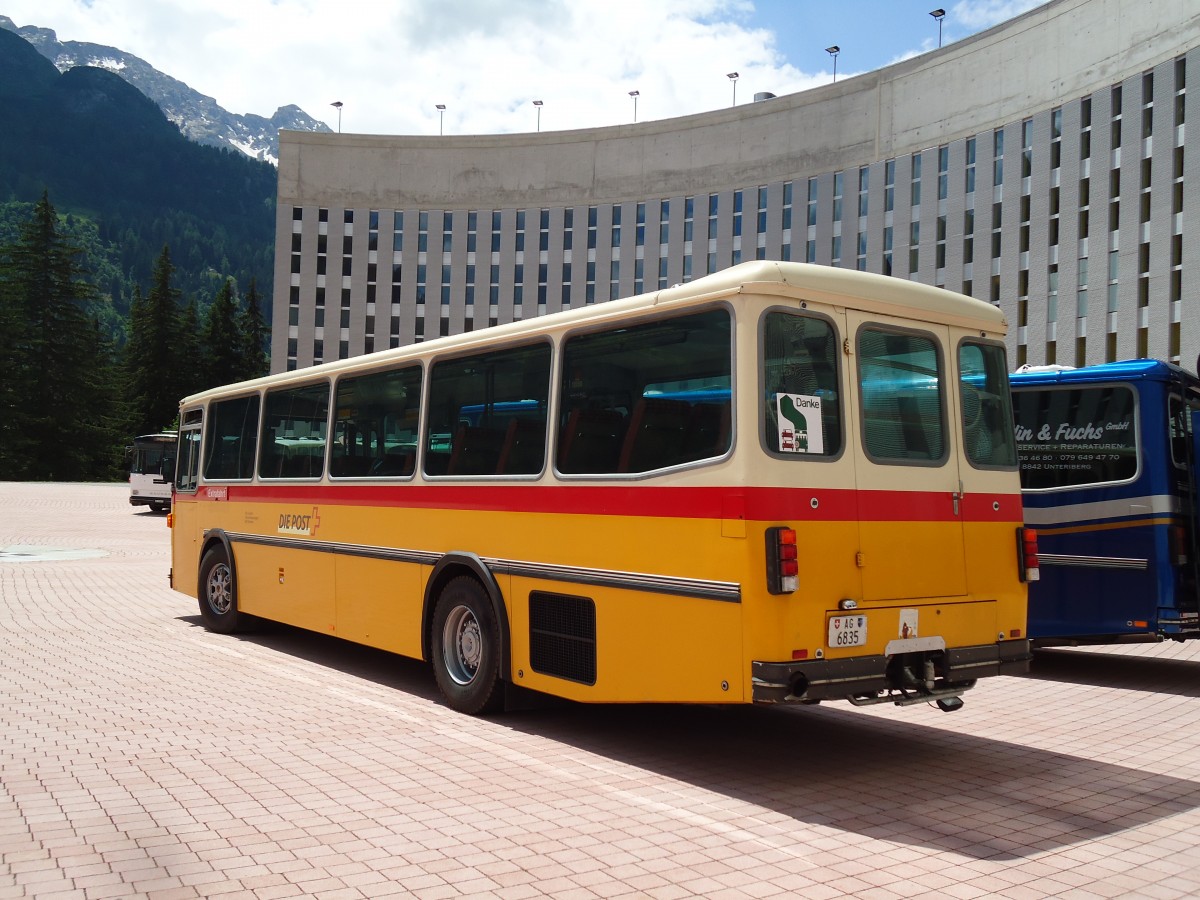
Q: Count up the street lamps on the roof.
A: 7